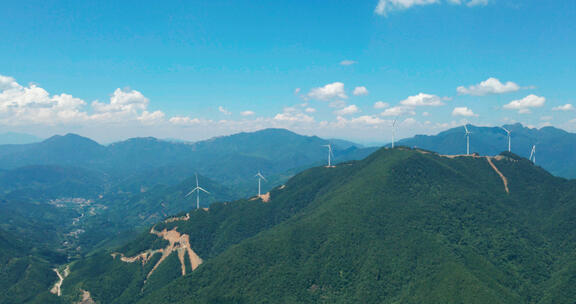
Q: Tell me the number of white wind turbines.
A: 7